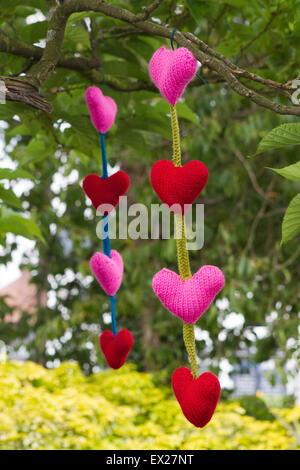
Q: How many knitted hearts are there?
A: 8